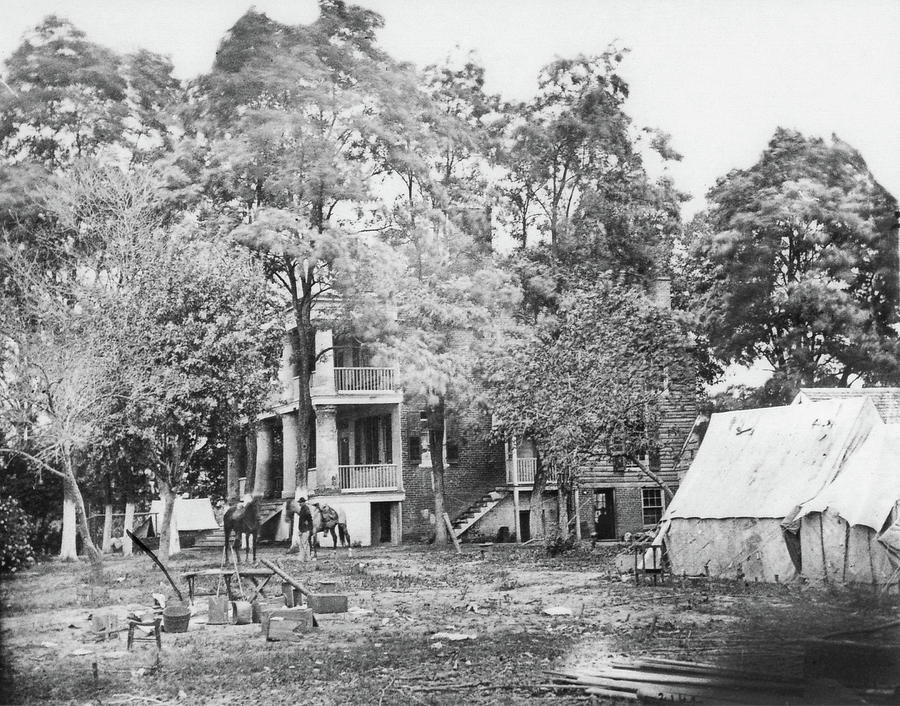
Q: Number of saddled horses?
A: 2